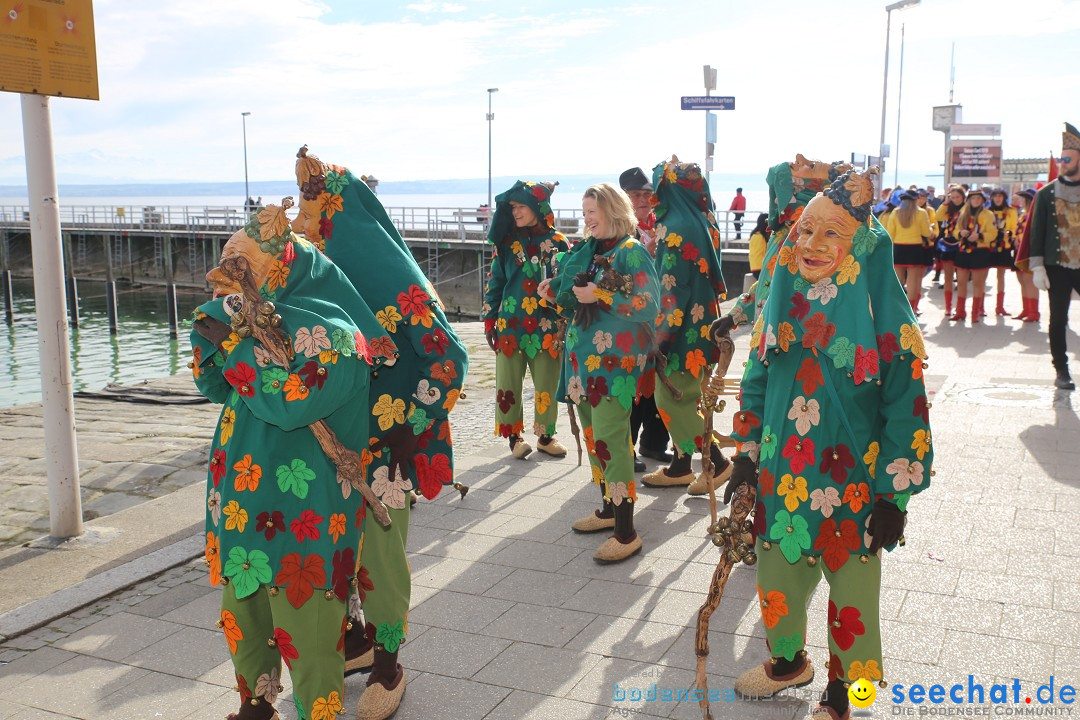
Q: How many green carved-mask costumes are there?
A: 7